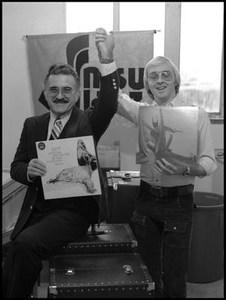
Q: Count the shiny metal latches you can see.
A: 2